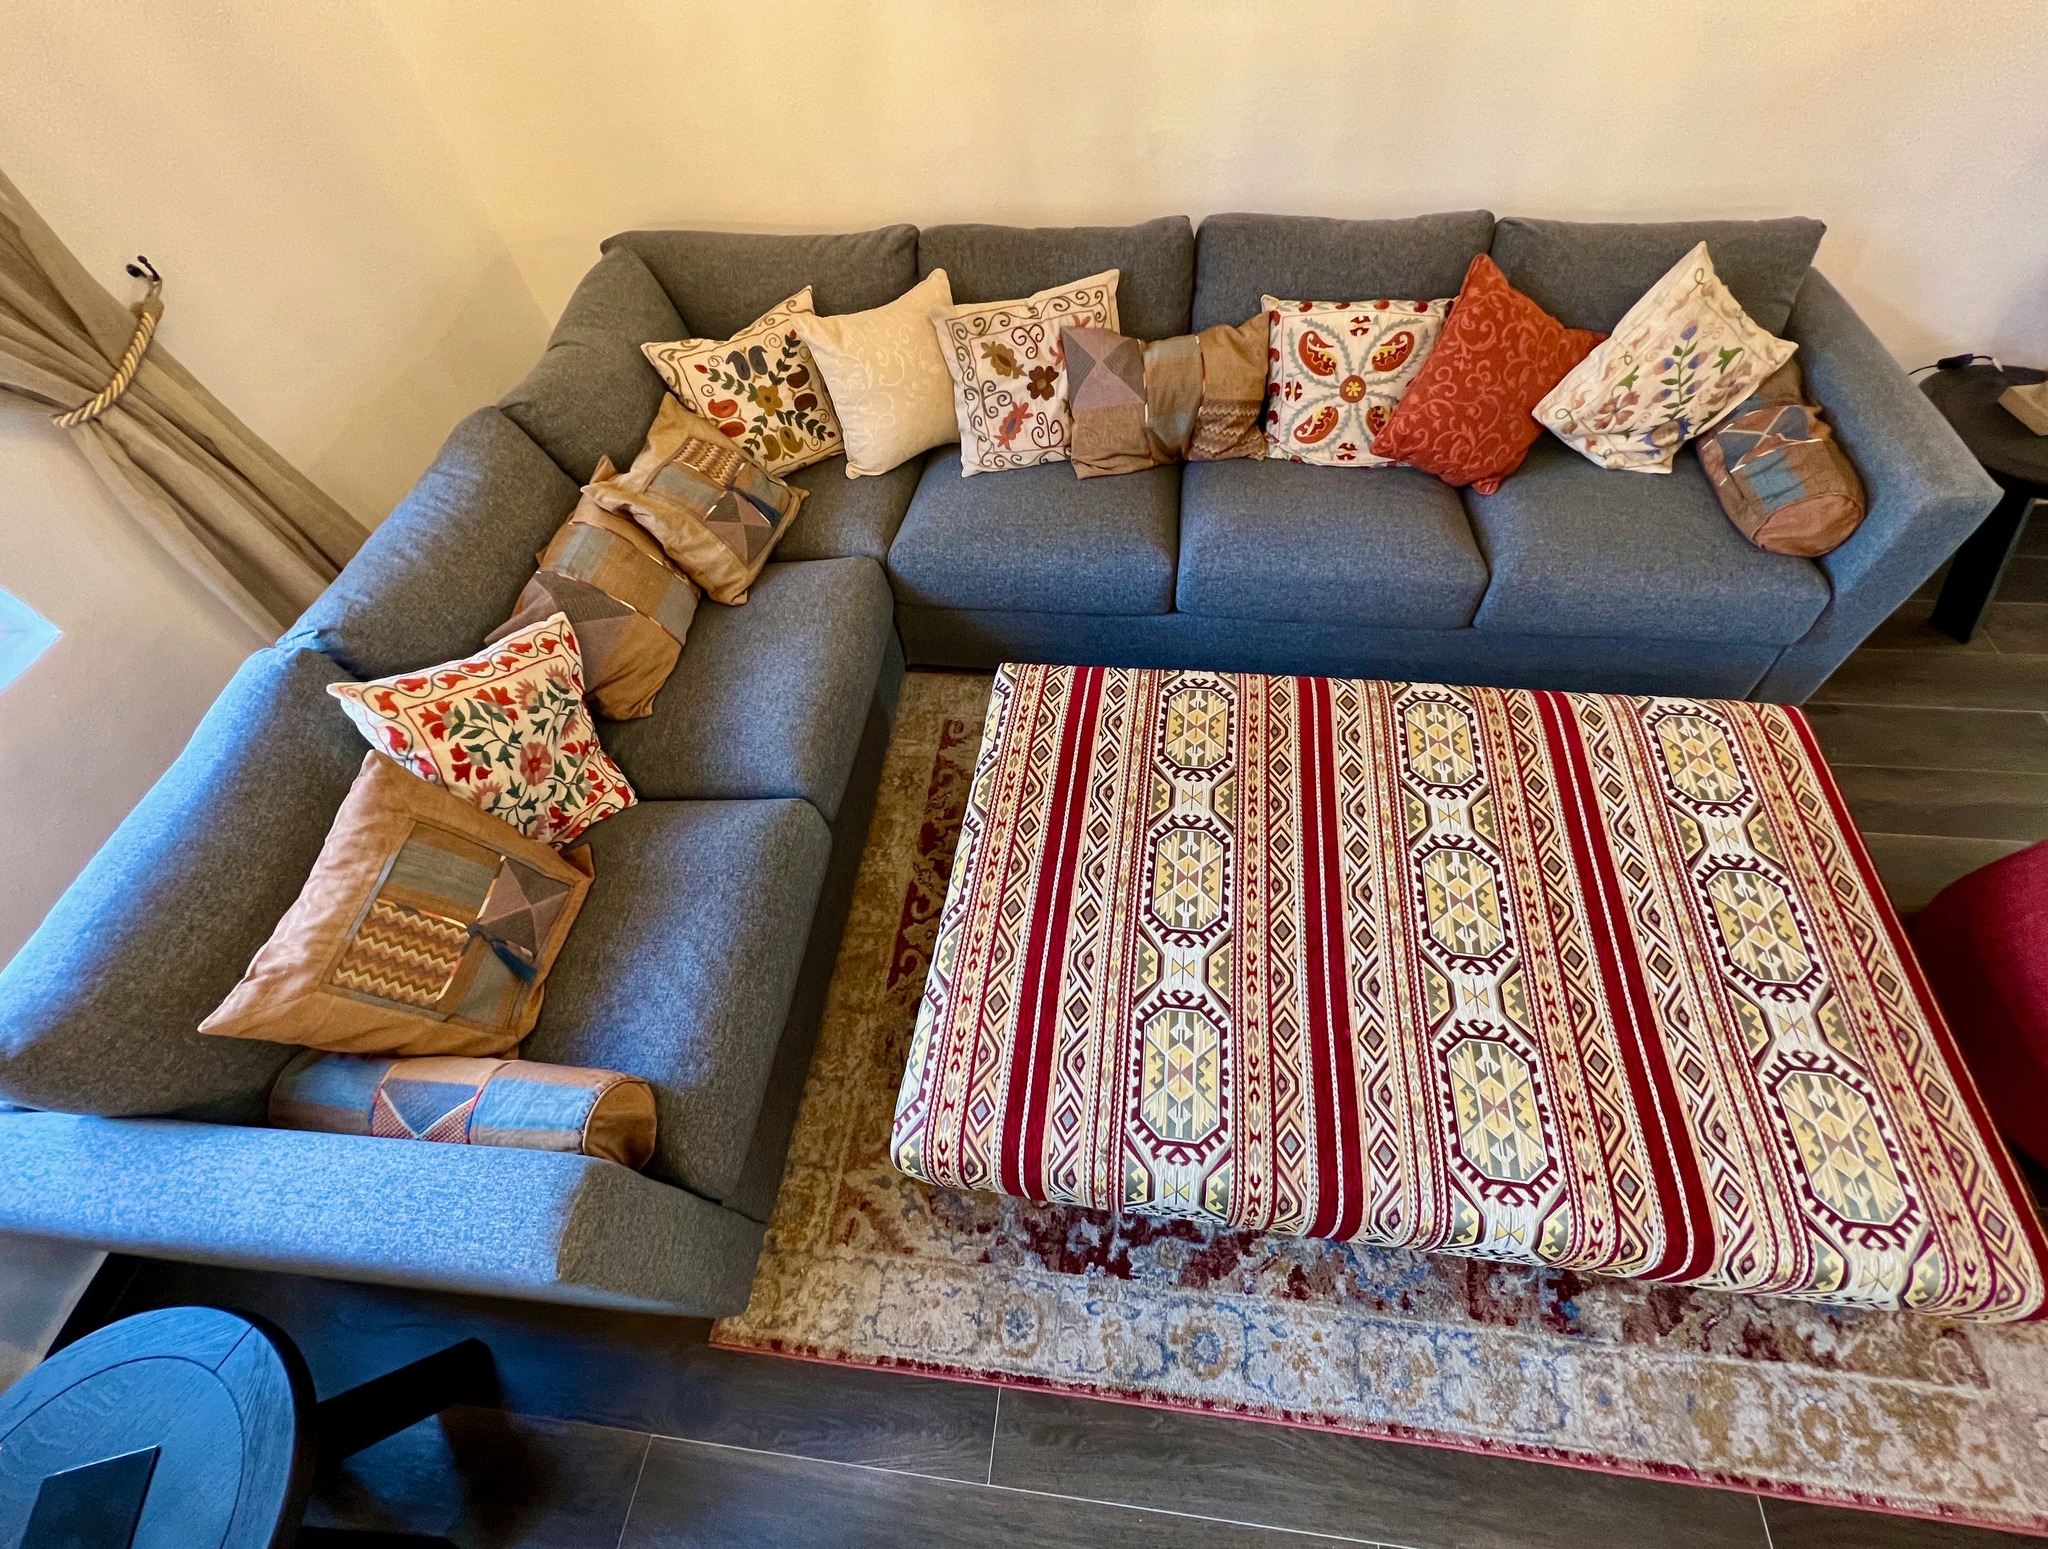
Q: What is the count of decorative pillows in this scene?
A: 13